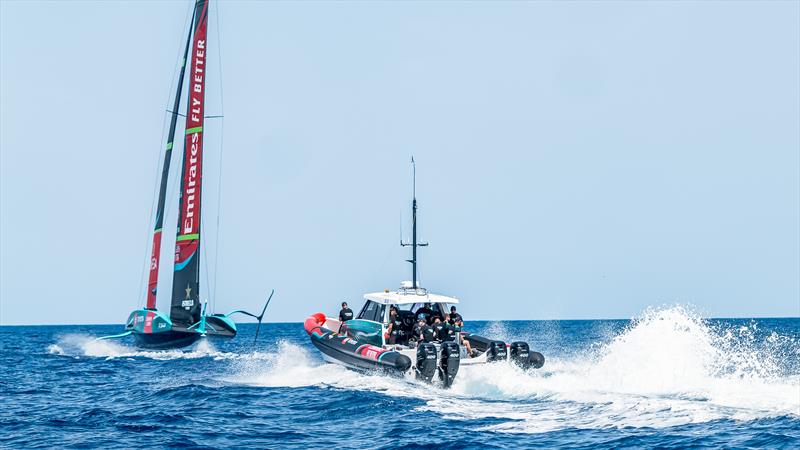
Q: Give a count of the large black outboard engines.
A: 4